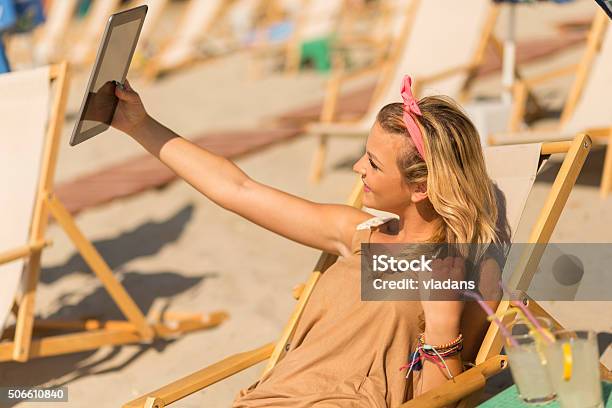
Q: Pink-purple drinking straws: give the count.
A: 2